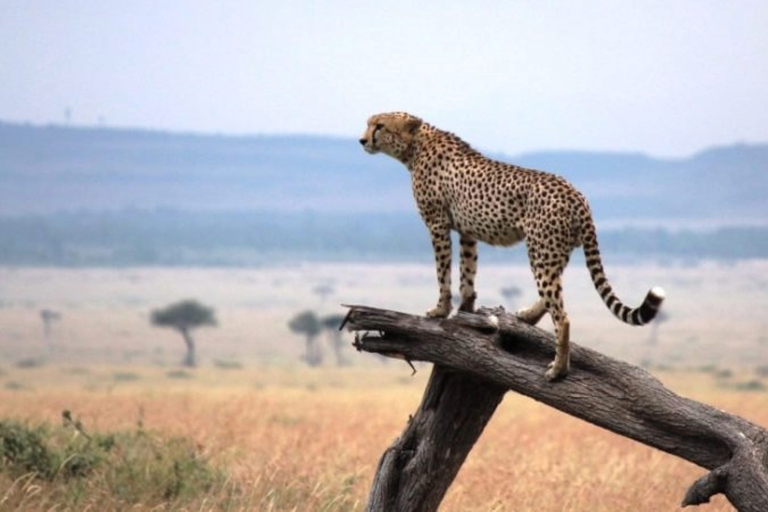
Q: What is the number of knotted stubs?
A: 1